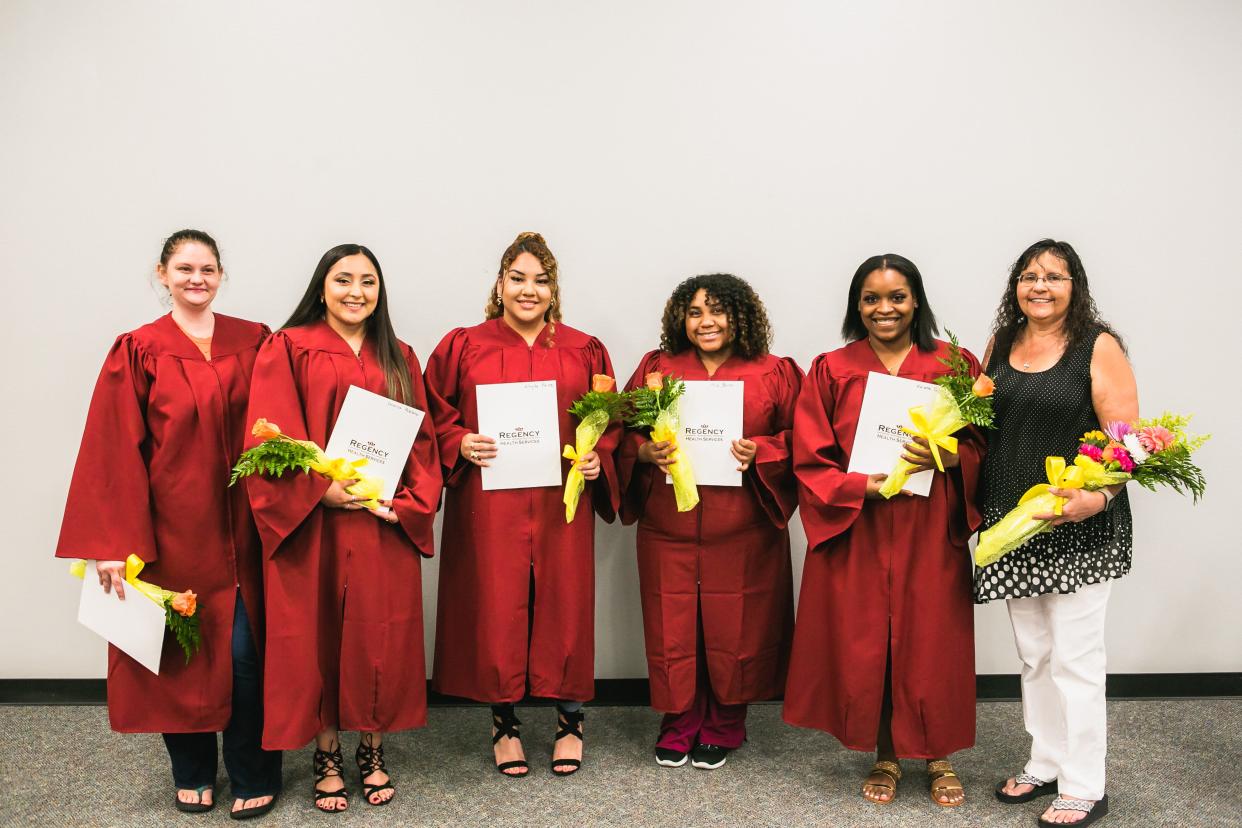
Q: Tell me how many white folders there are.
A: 5